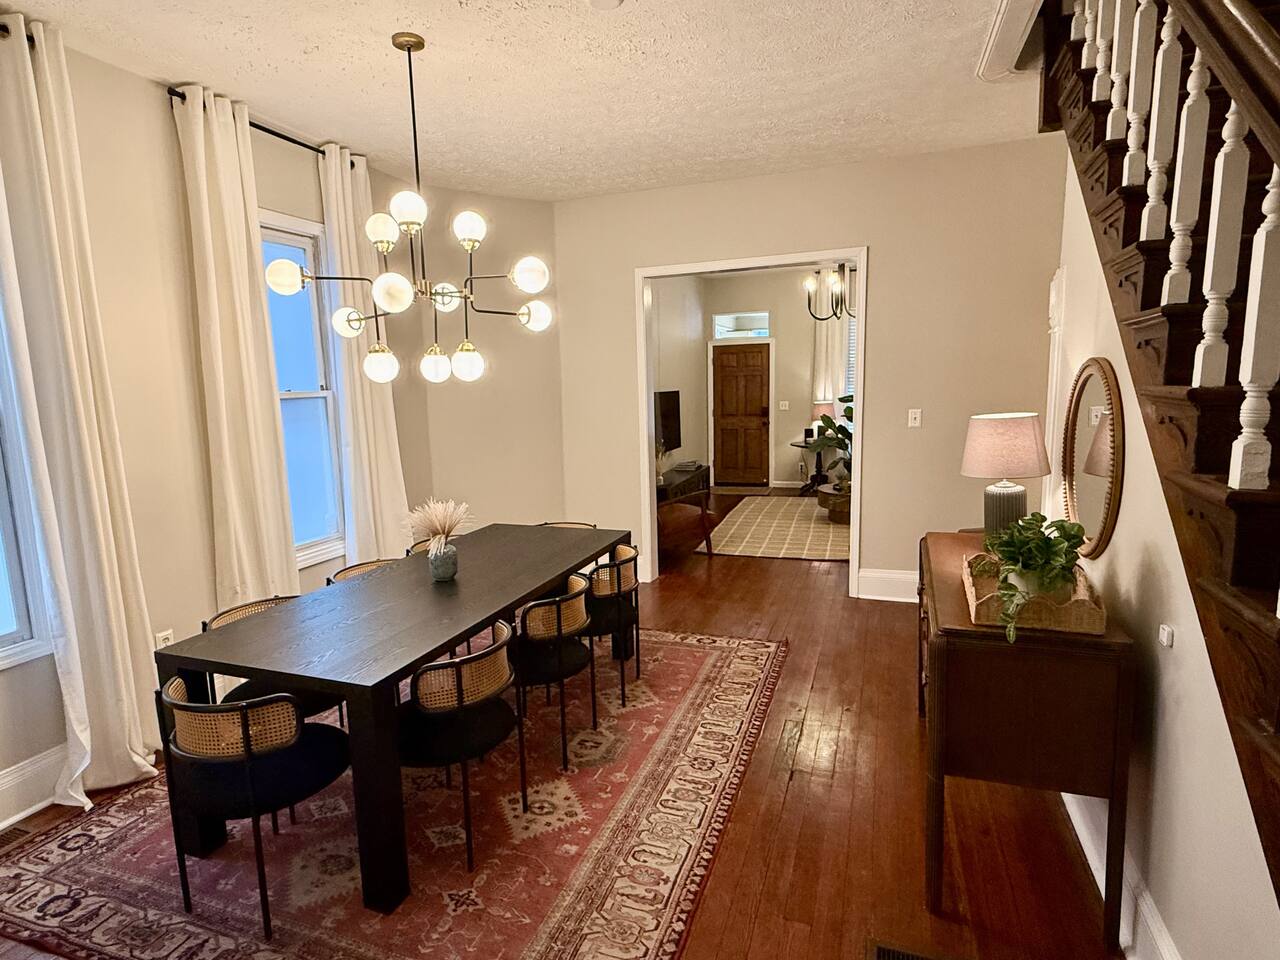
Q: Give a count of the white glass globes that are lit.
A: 12